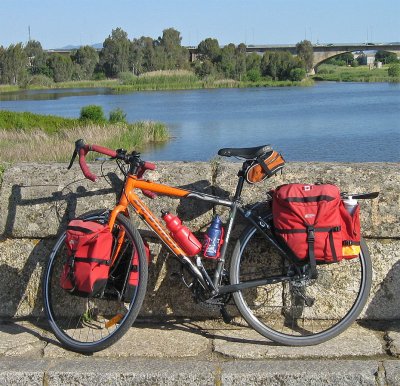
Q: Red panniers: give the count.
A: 3